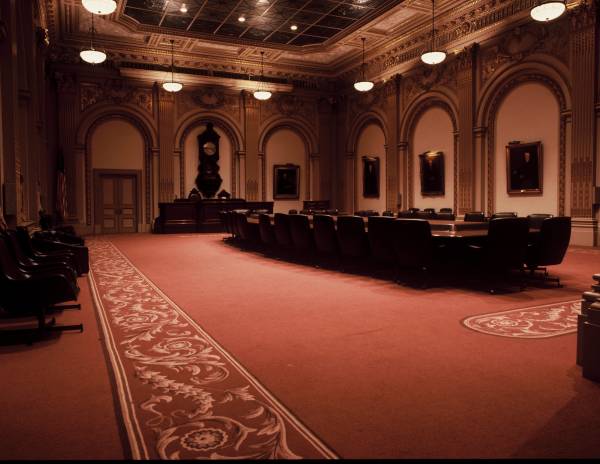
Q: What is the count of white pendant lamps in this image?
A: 7